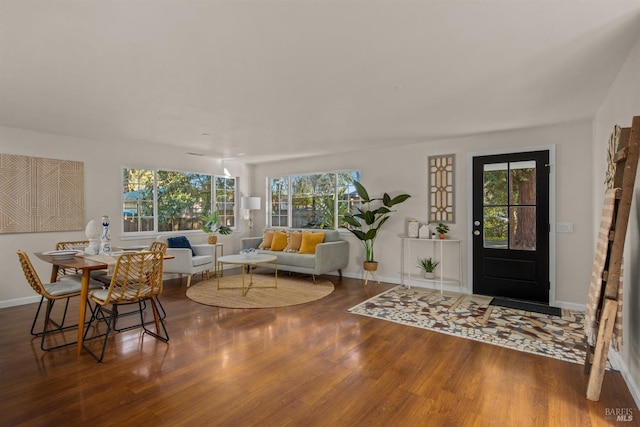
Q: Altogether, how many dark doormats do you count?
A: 1